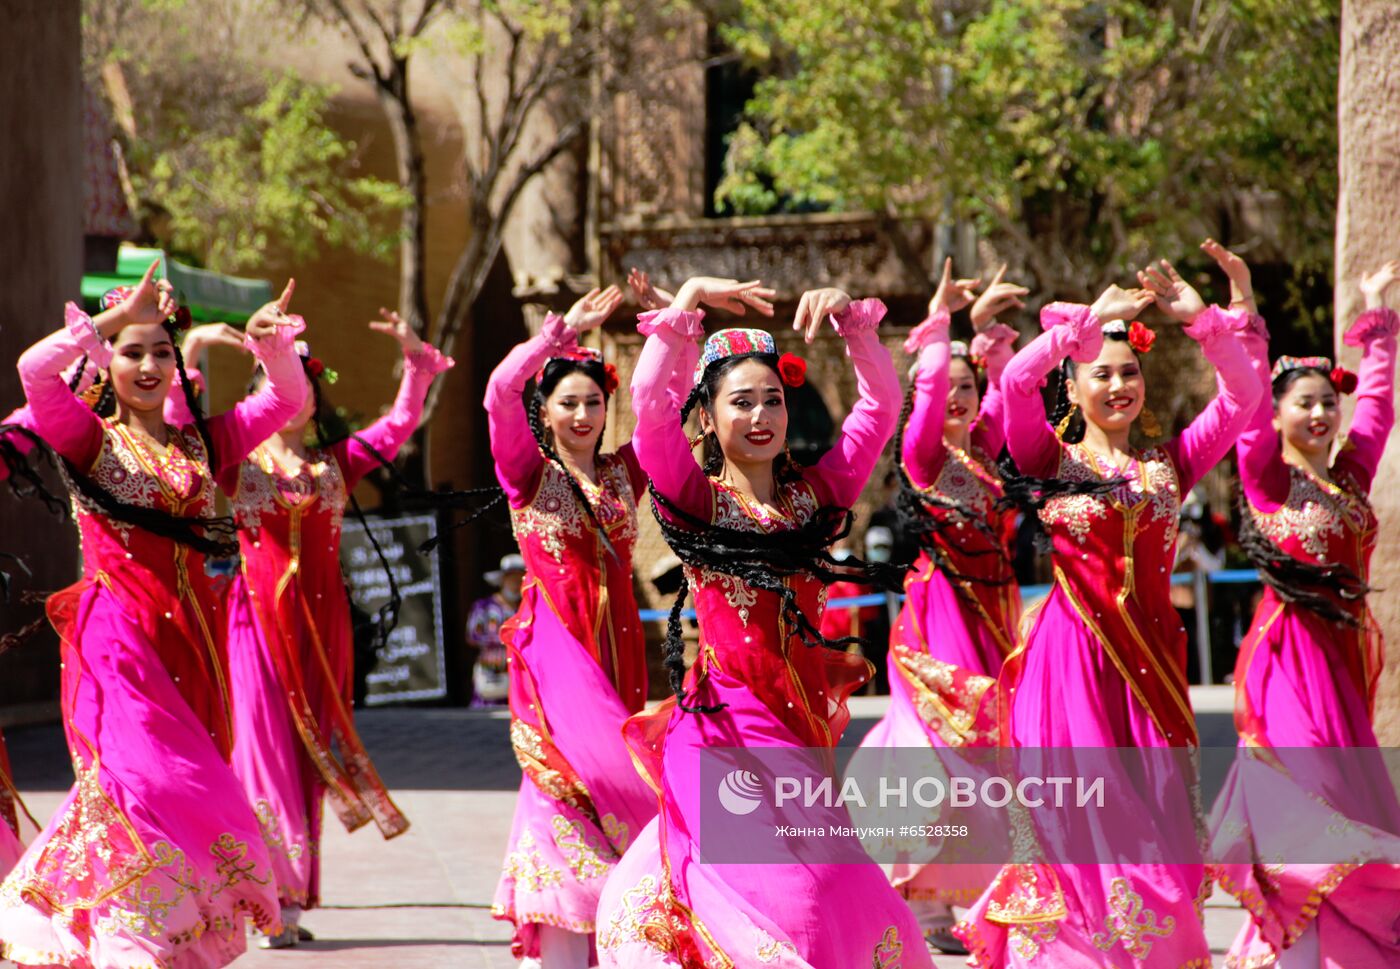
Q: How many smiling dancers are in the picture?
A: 6